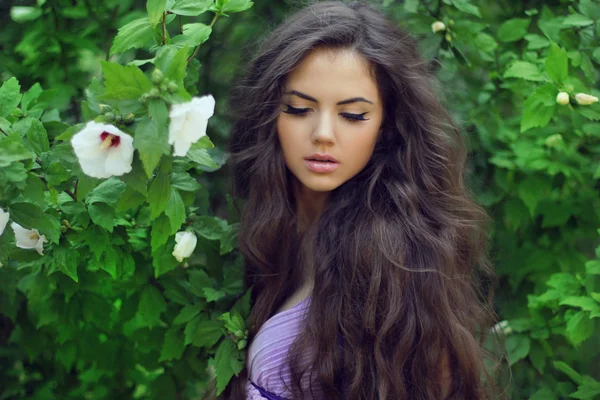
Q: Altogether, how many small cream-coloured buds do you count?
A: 3